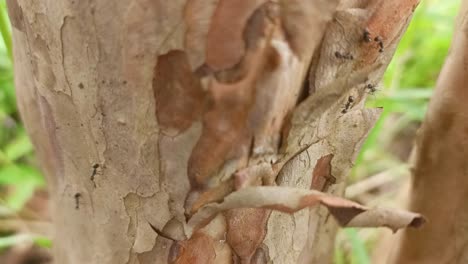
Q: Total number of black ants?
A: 7